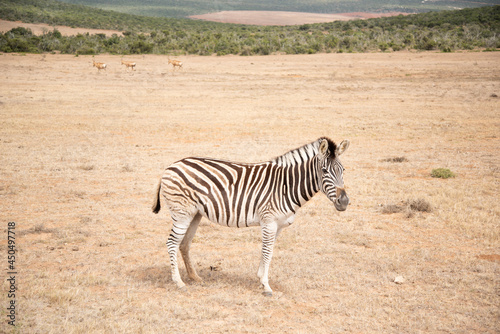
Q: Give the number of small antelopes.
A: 3